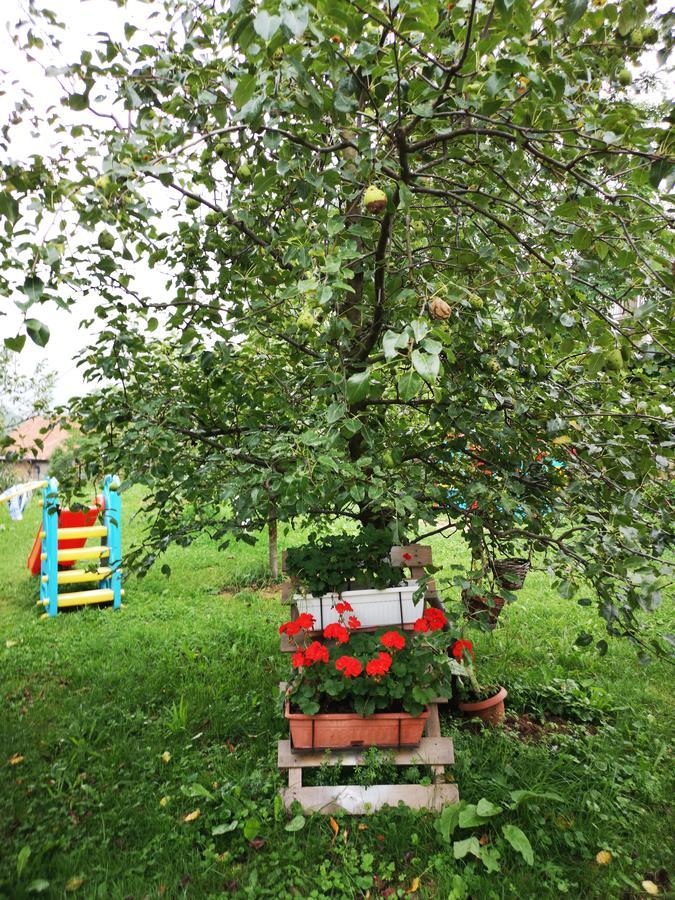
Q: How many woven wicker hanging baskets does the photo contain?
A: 2